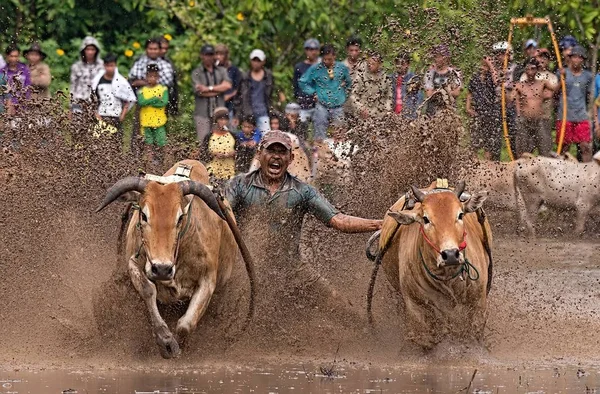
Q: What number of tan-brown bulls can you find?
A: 2